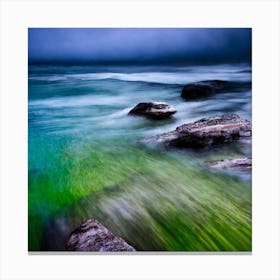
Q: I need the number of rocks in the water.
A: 5